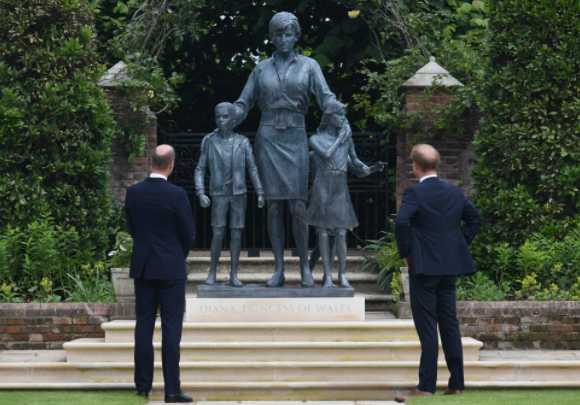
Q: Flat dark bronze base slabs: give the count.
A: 1